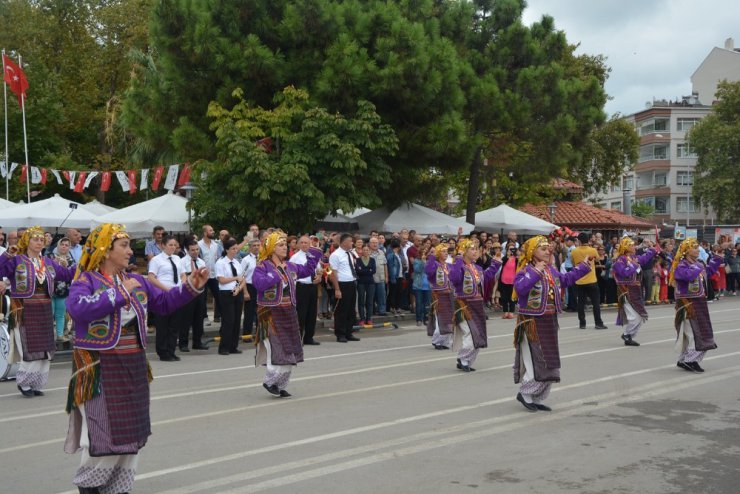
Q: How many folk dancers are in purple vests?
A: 8